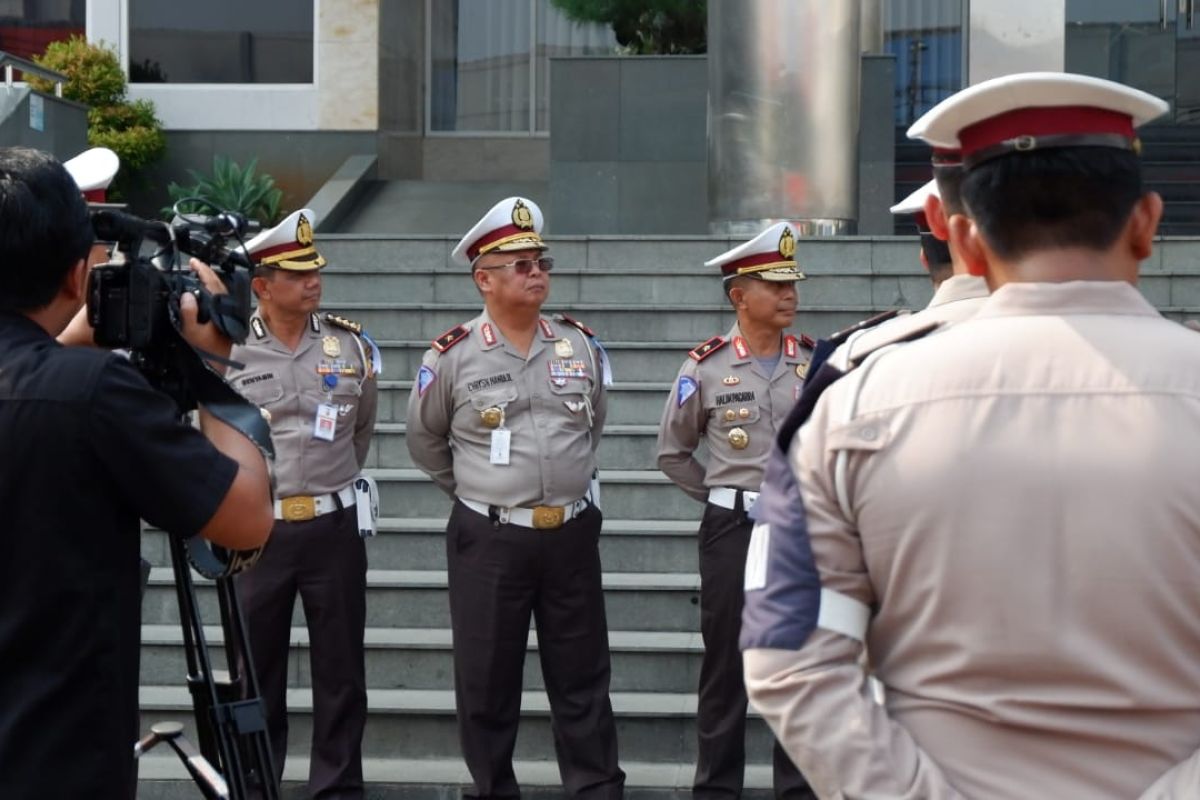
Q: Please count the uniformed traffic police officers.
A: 7